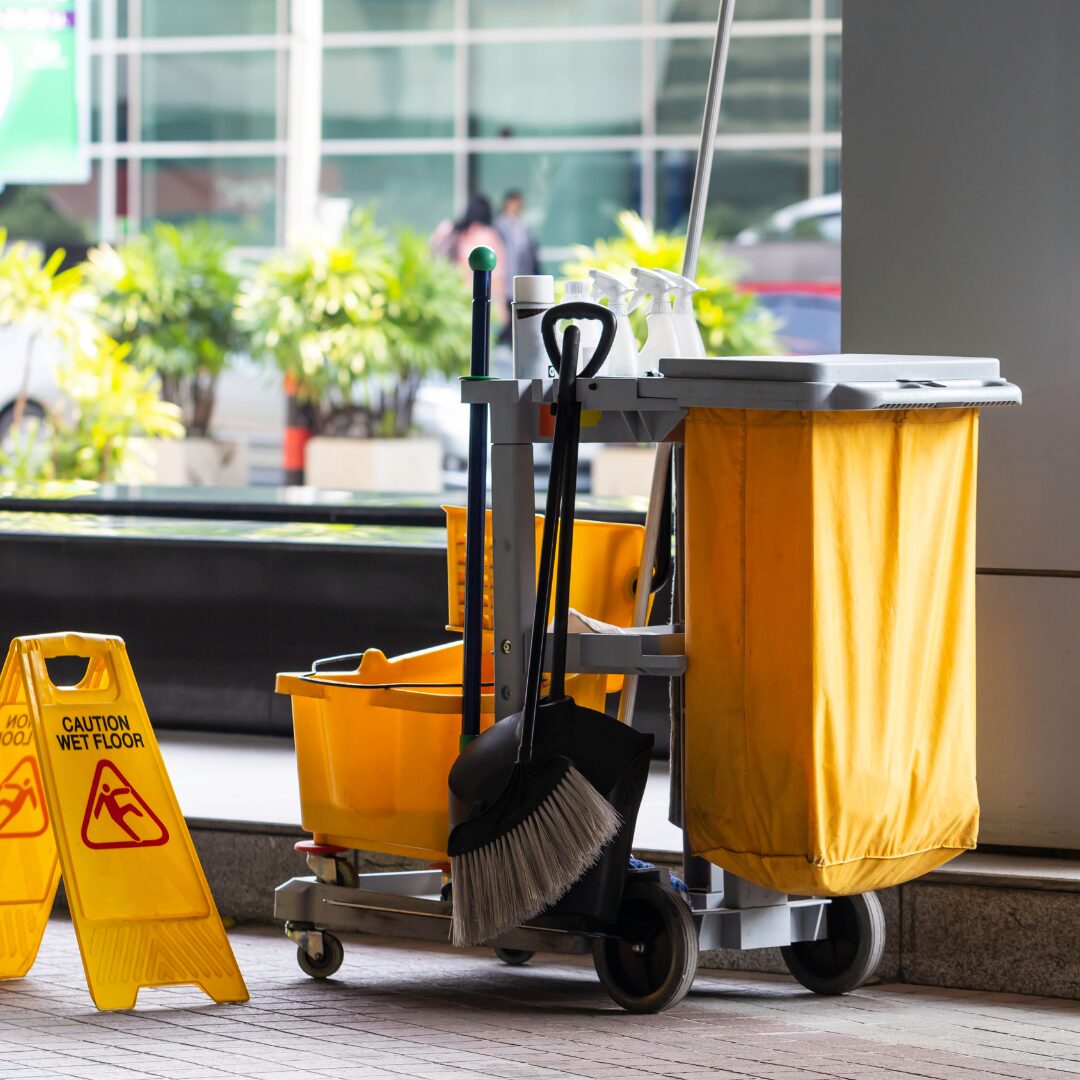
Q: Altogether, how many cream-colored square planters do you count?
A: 3